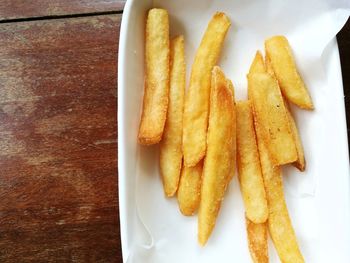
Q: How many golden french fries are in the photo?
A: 11